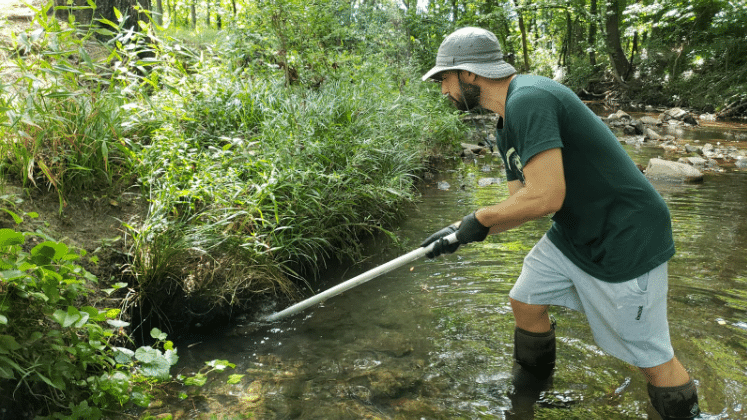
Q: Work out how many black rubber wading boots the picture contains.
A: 2